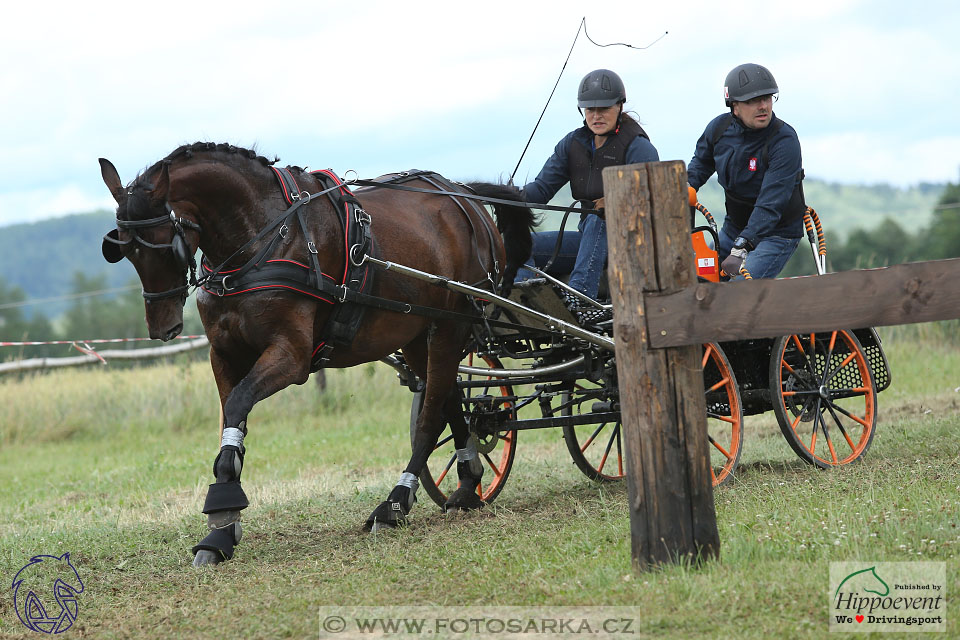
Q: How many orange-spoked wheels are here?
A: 4